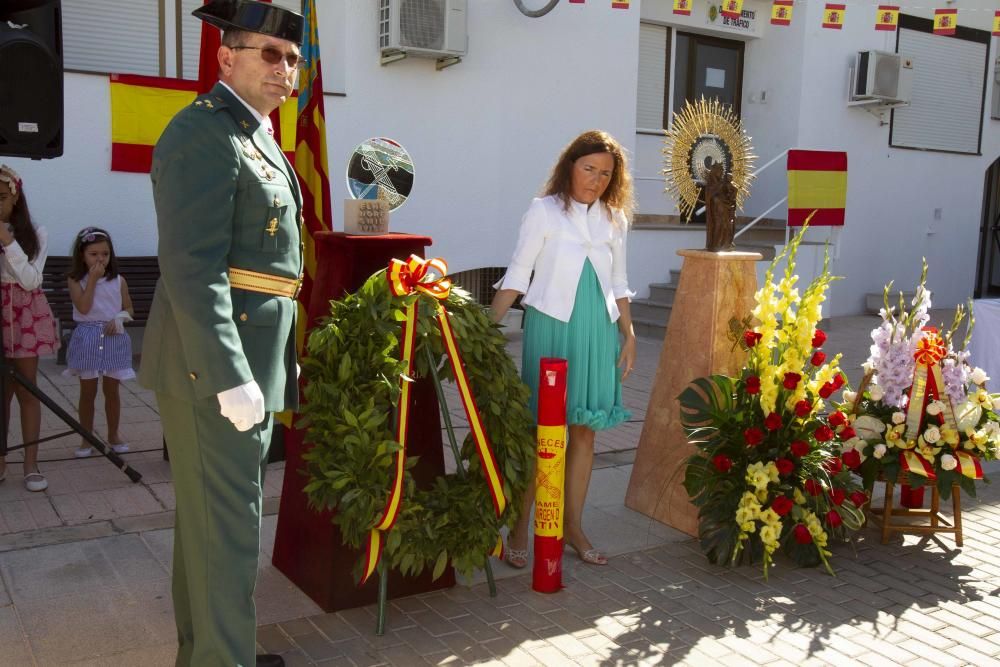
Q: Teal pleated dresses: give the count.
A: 1